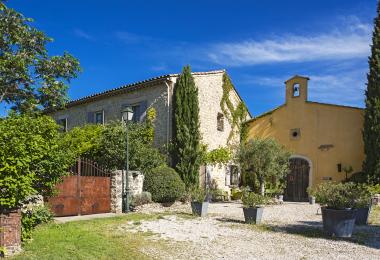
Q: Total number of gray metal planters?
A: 4